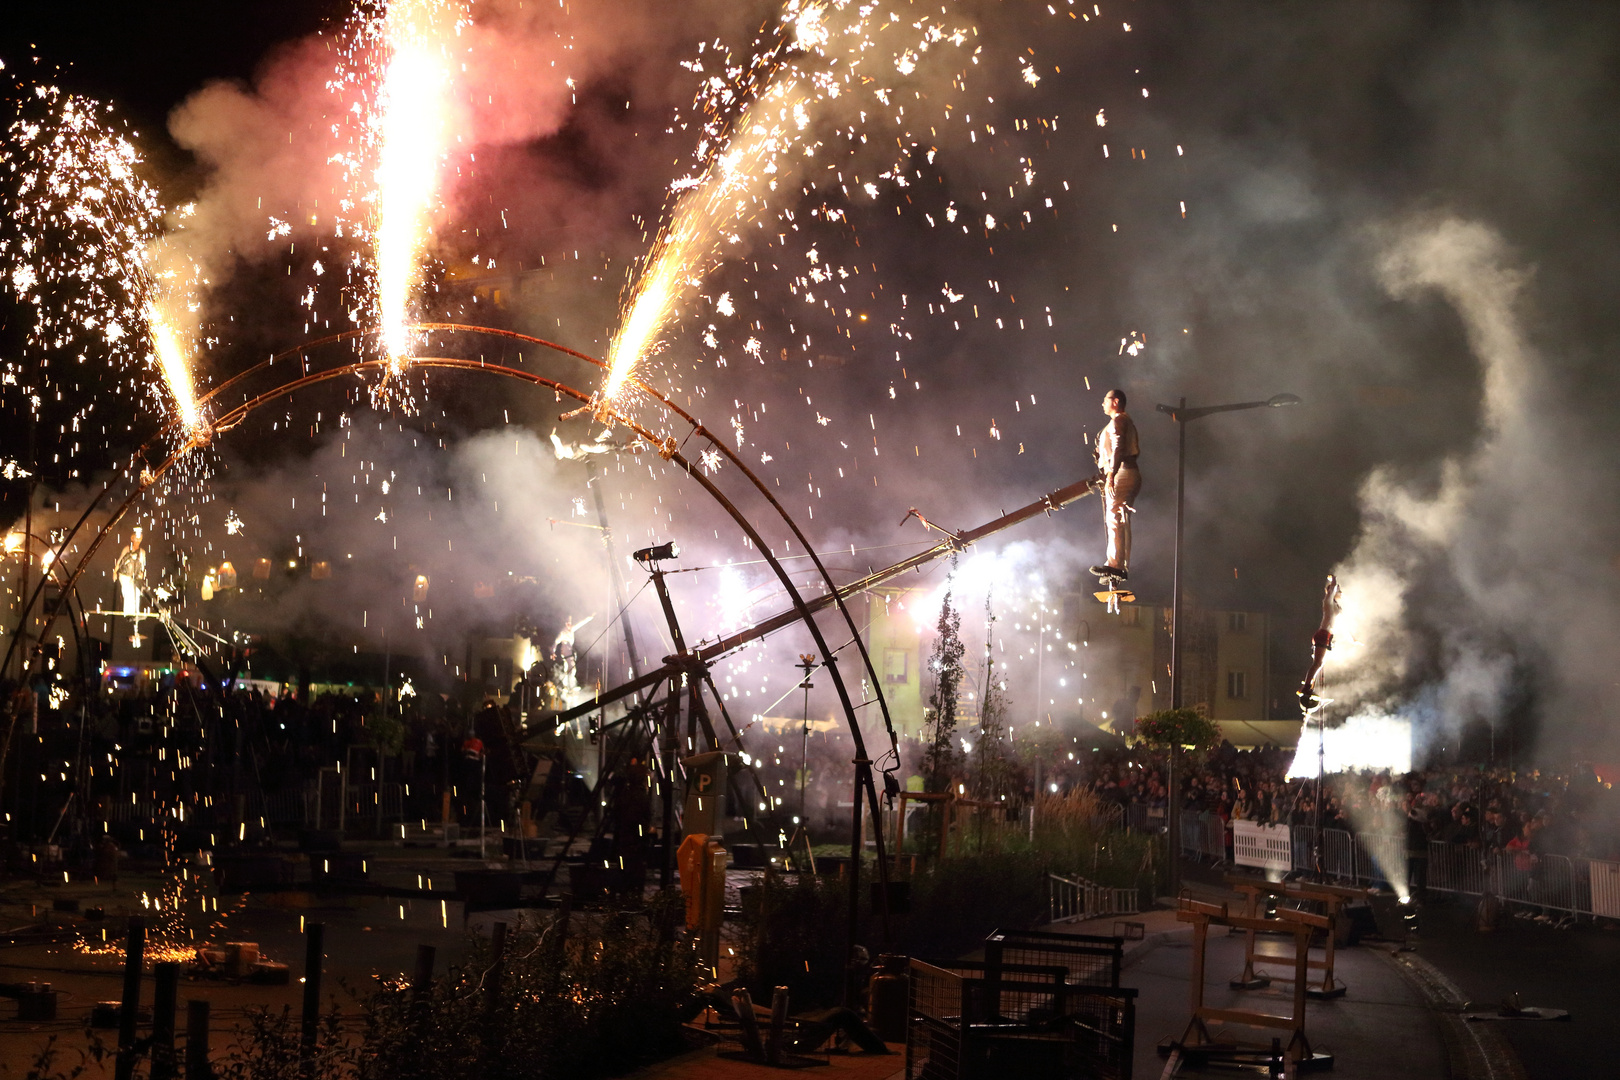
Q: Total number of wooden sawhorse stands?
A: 2